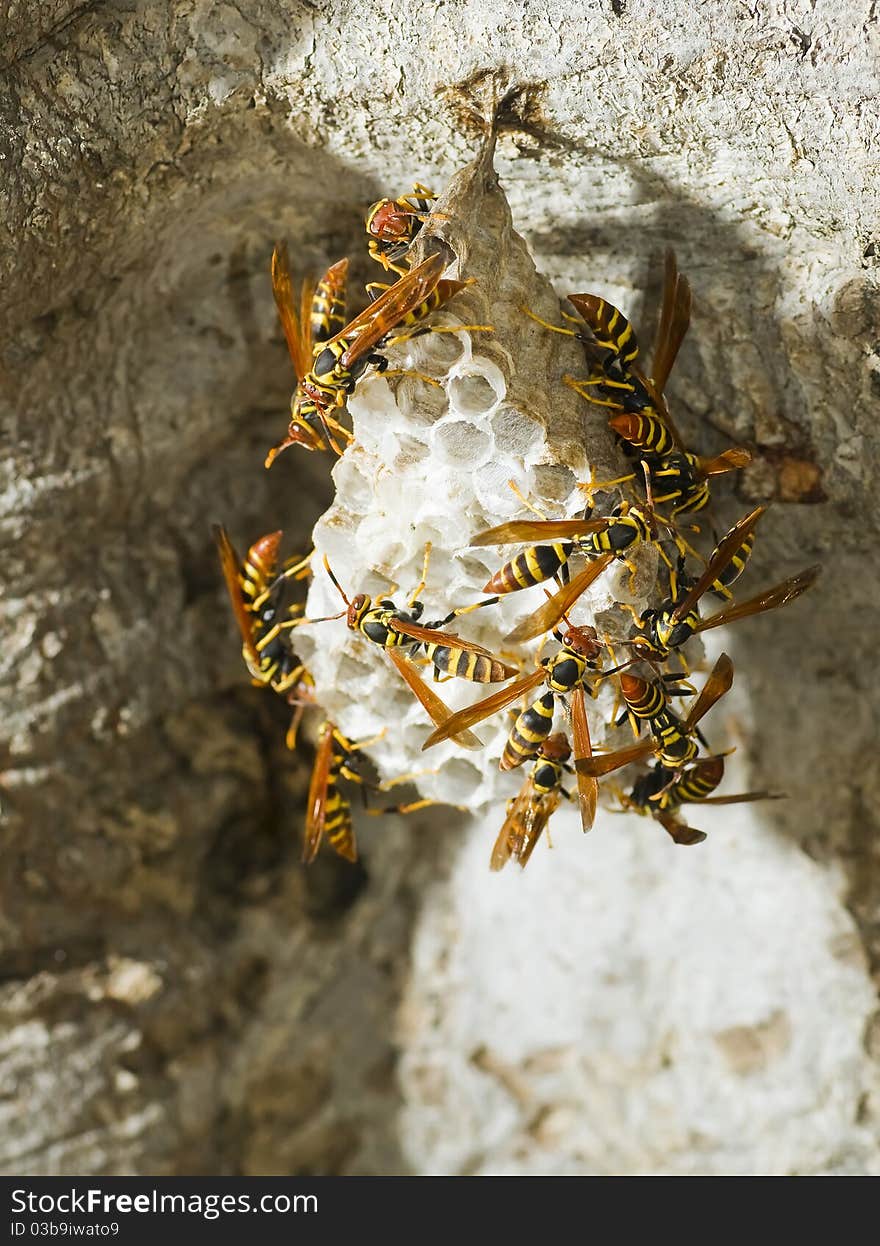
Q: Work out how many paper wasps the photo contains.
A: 14